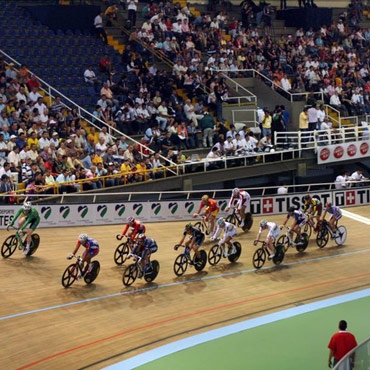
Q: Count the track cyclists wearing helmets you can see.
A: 12